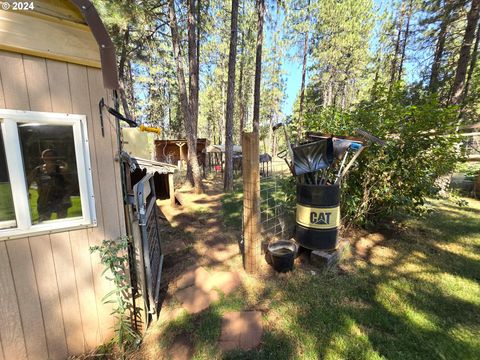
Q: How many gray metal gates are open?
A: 1